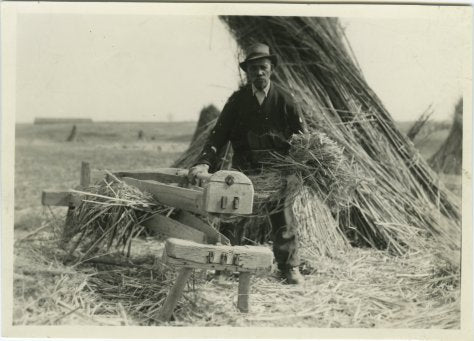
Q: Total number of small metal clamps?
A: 5